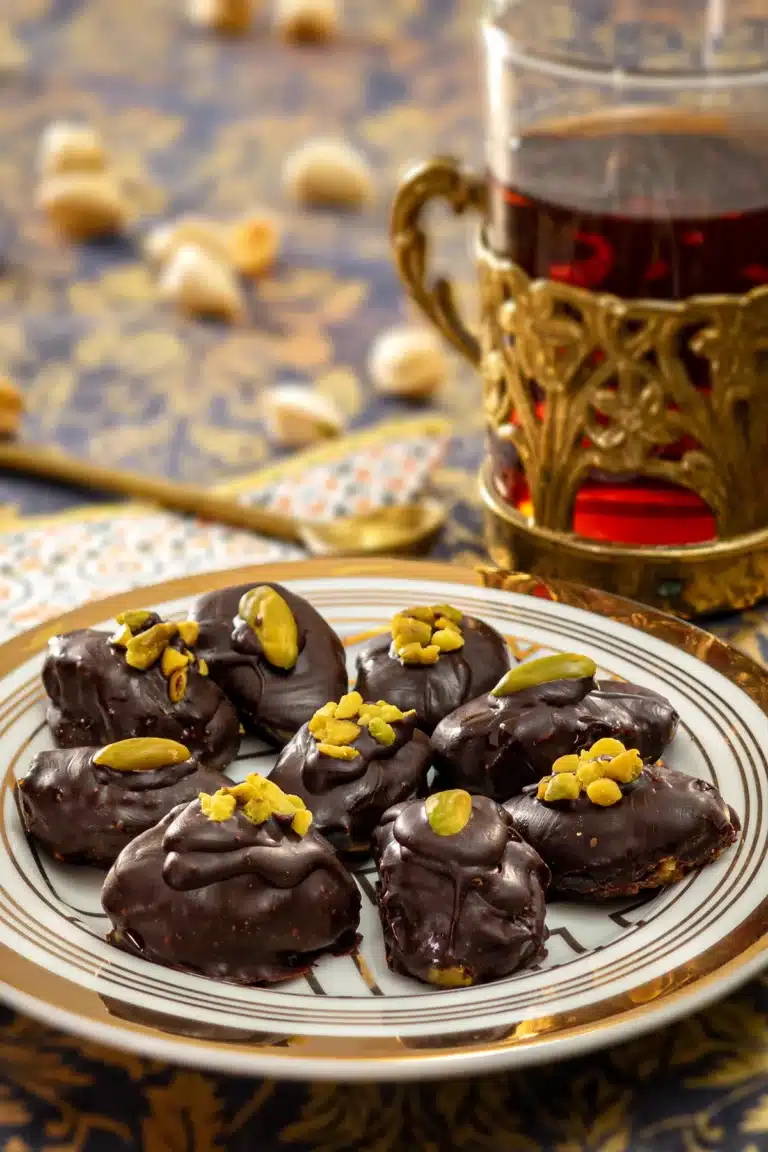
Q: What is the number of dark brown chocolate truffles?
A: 9